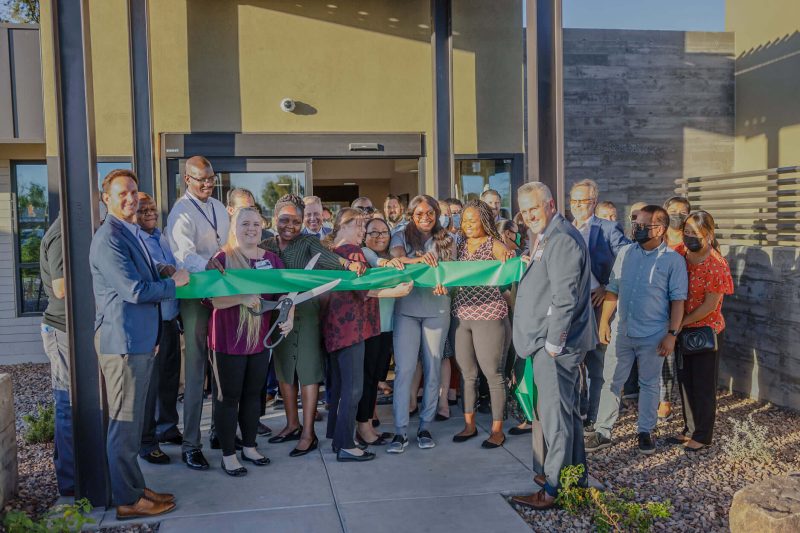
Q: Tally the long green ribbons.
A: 1